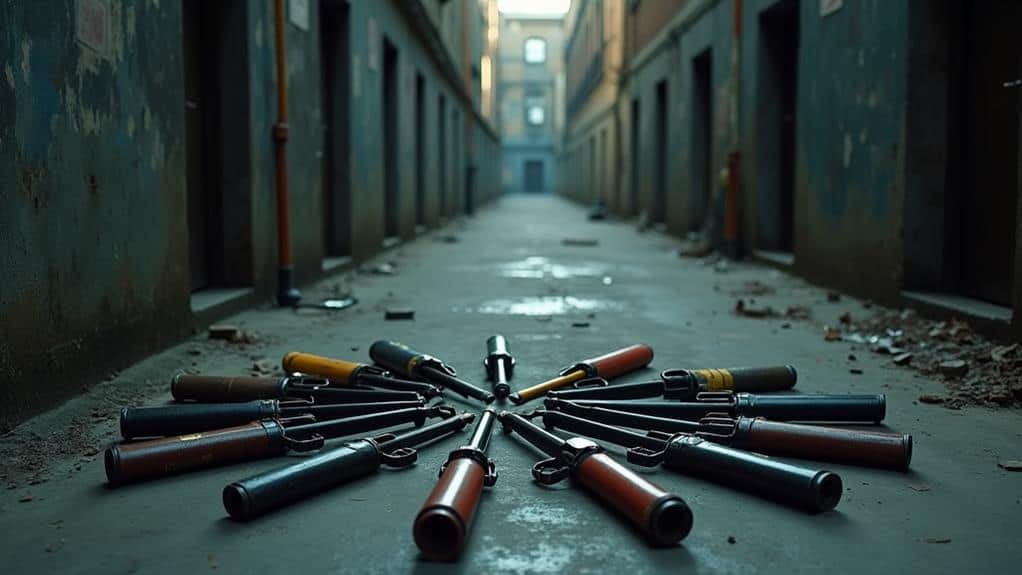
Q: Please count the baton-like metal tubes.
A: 14